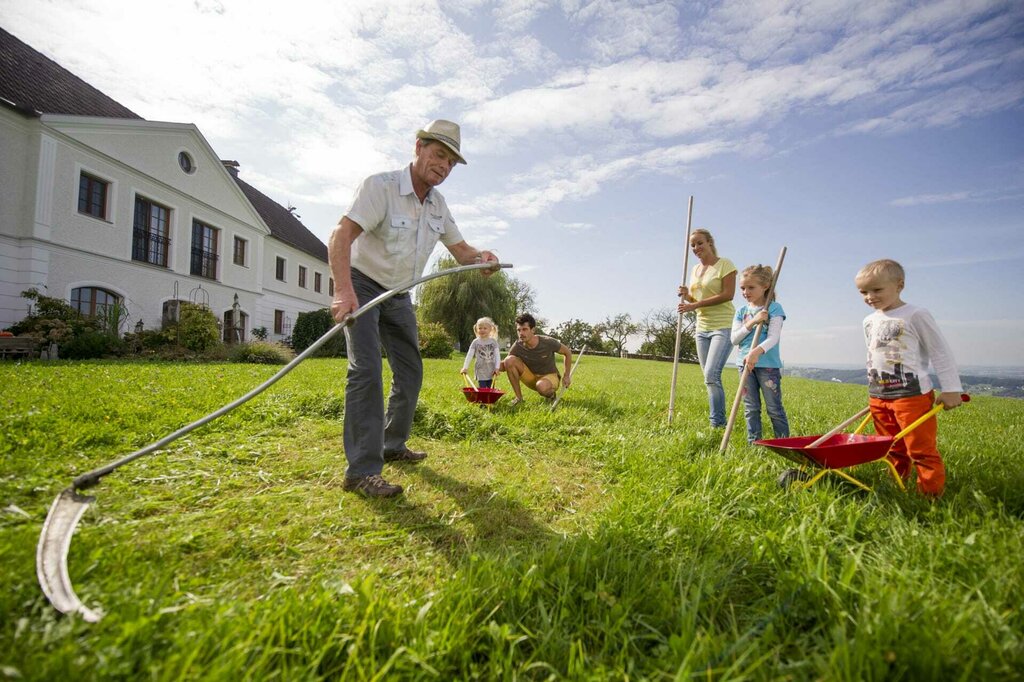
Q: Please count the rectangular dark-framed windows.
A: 9